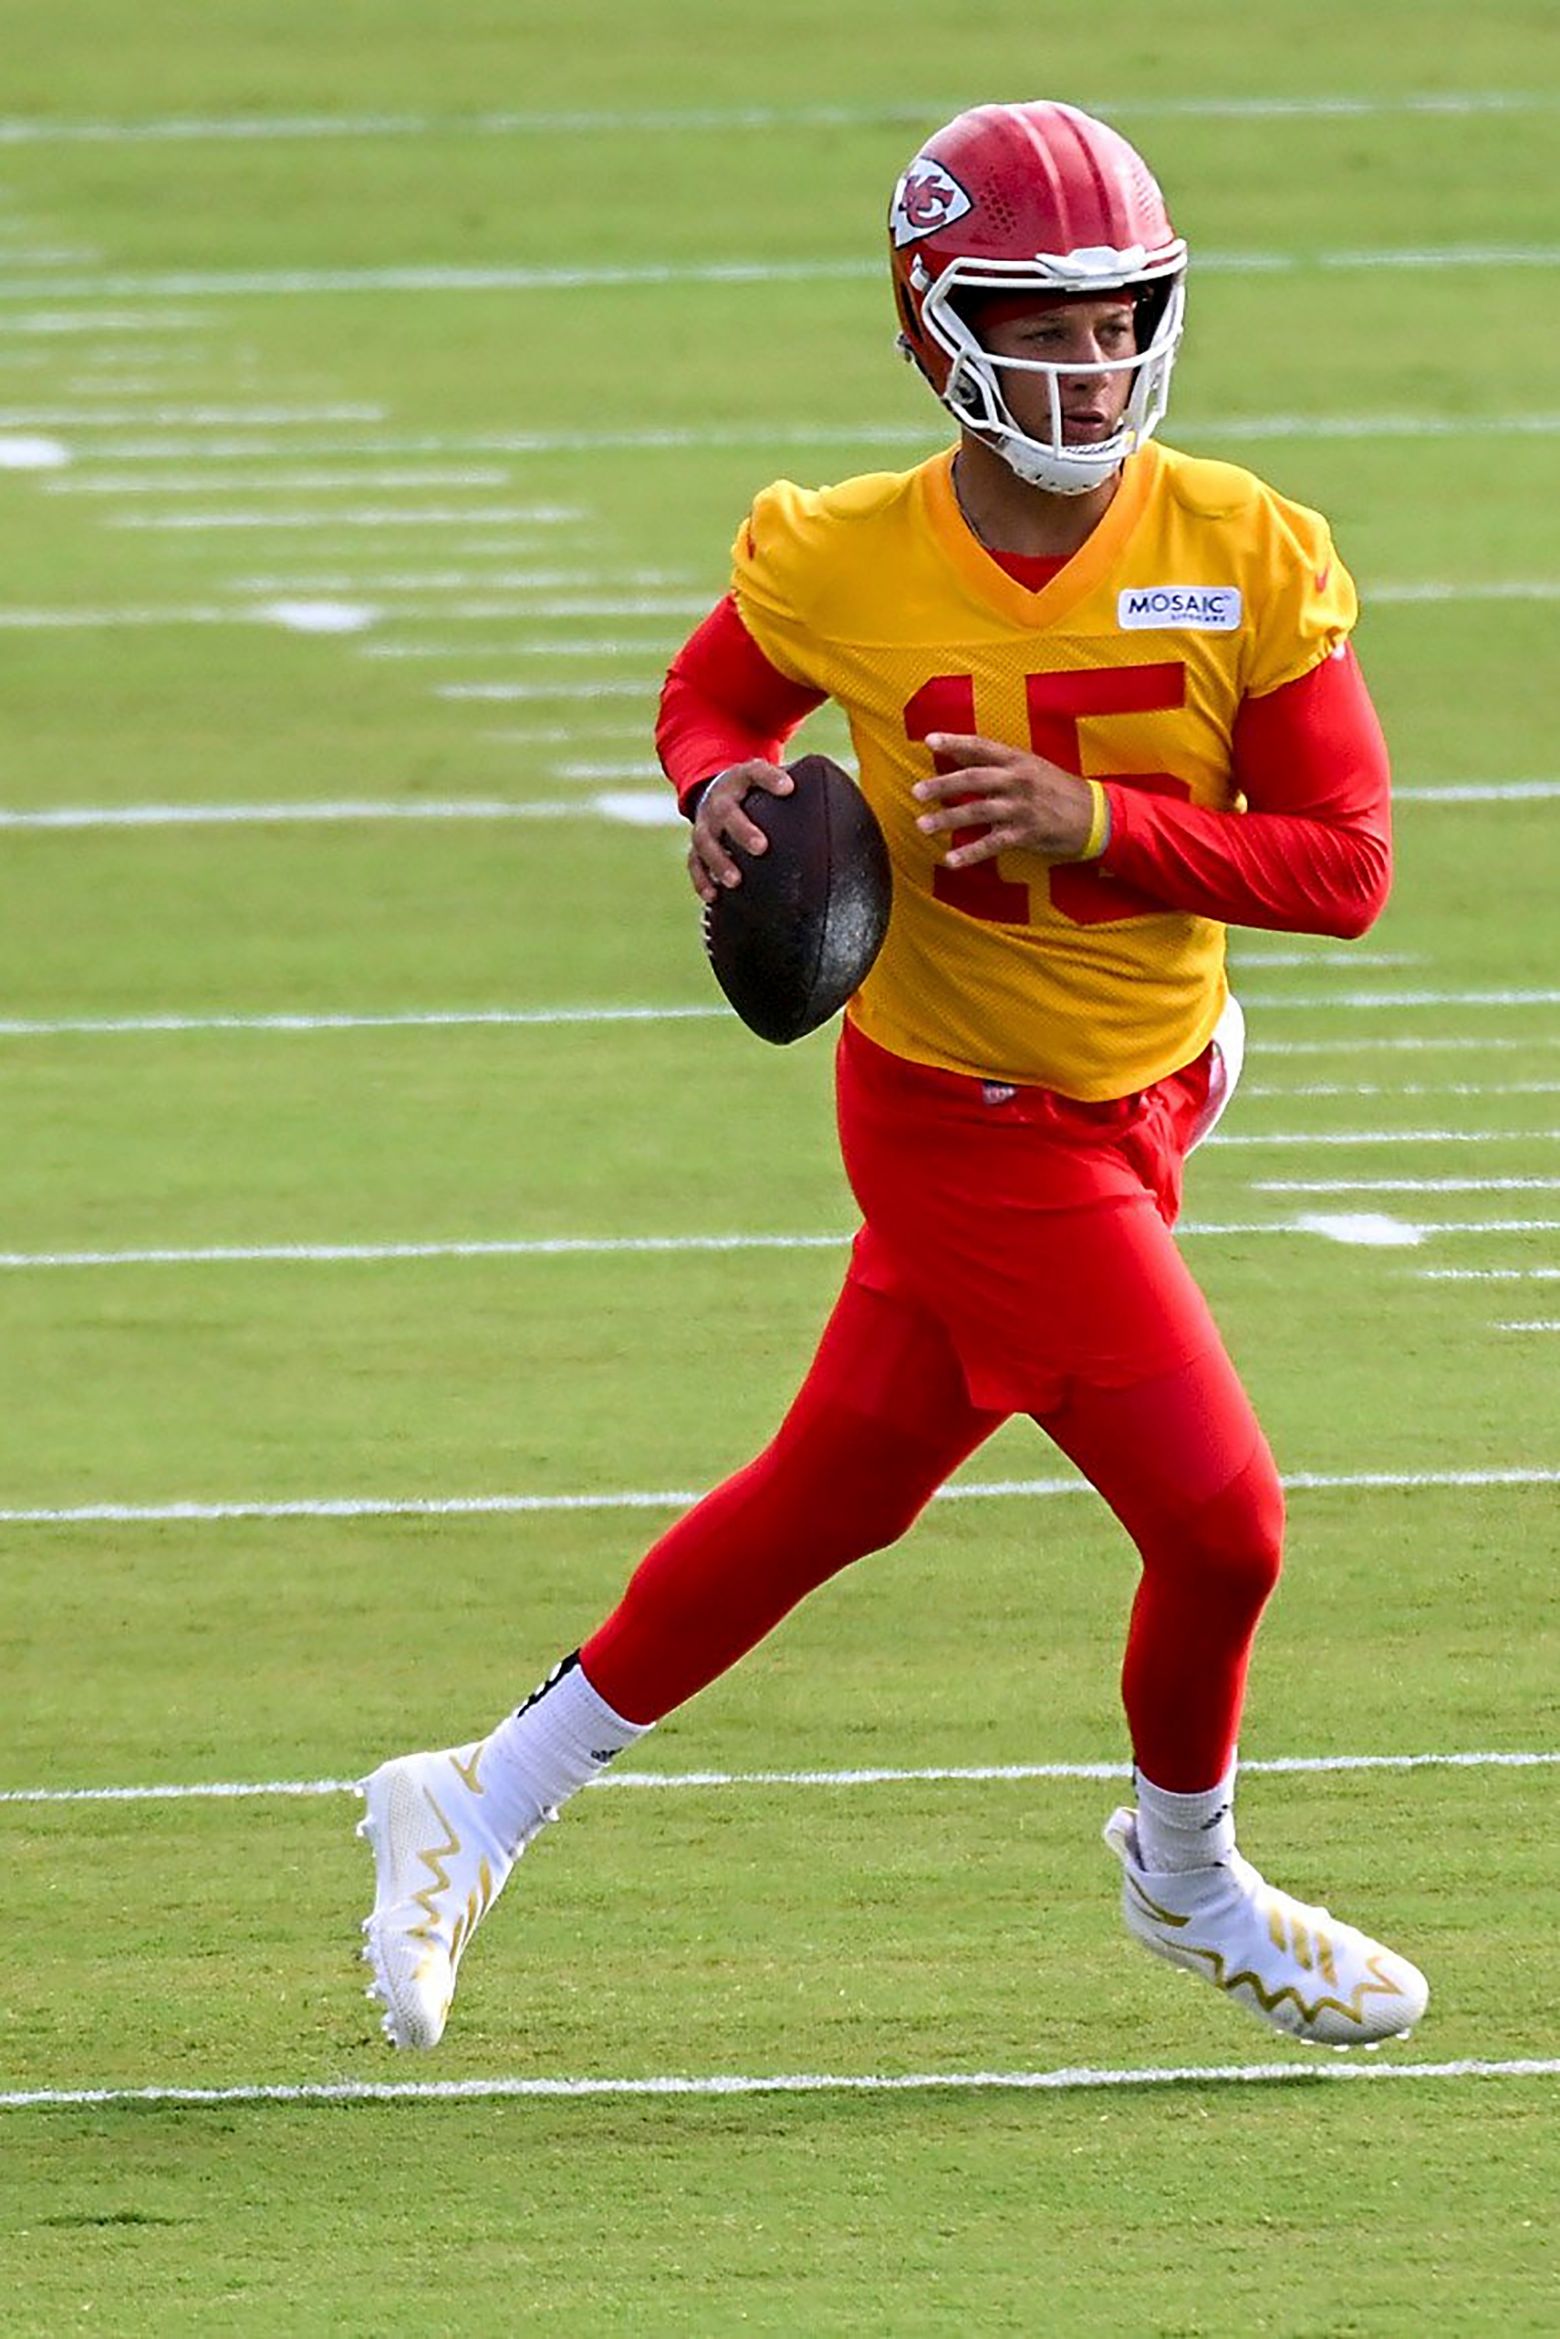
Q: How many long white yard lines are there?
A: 10